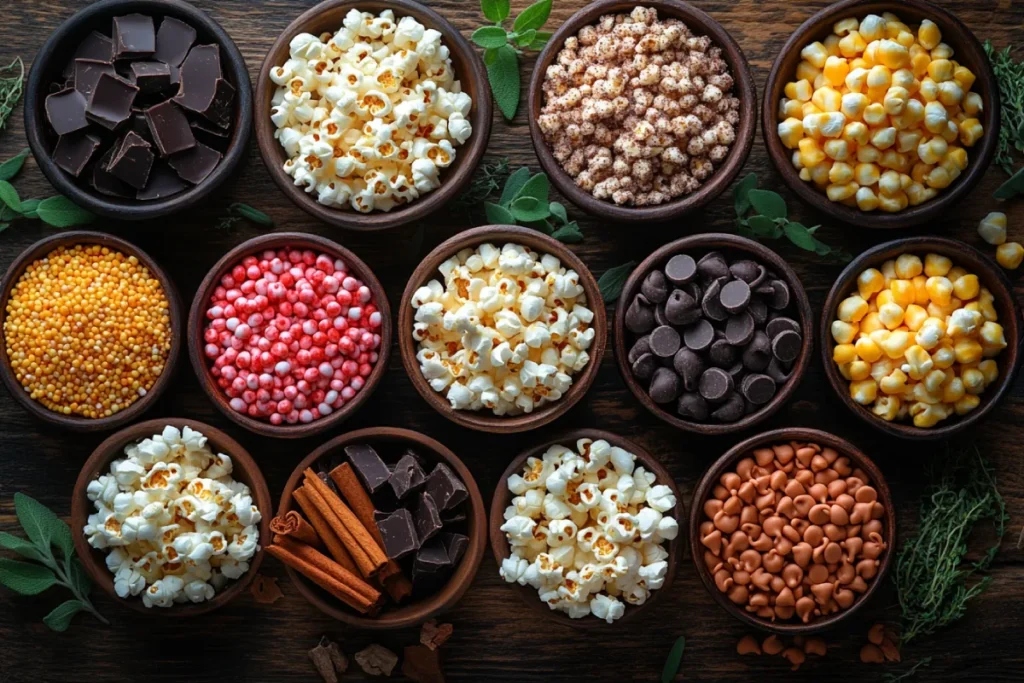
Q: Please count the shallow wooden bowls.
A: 13